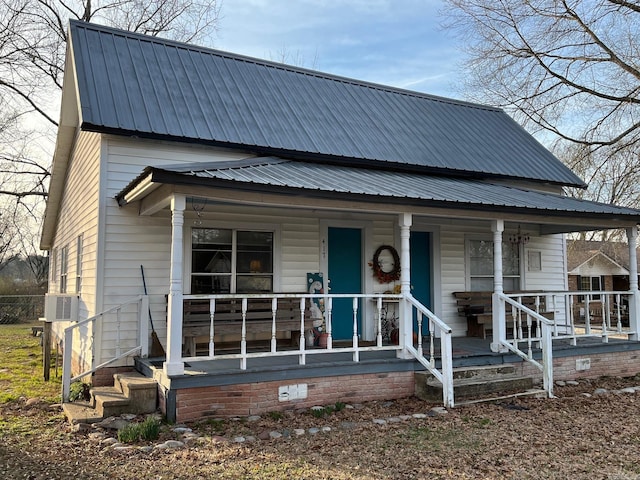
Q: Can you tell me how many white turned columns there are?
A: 4